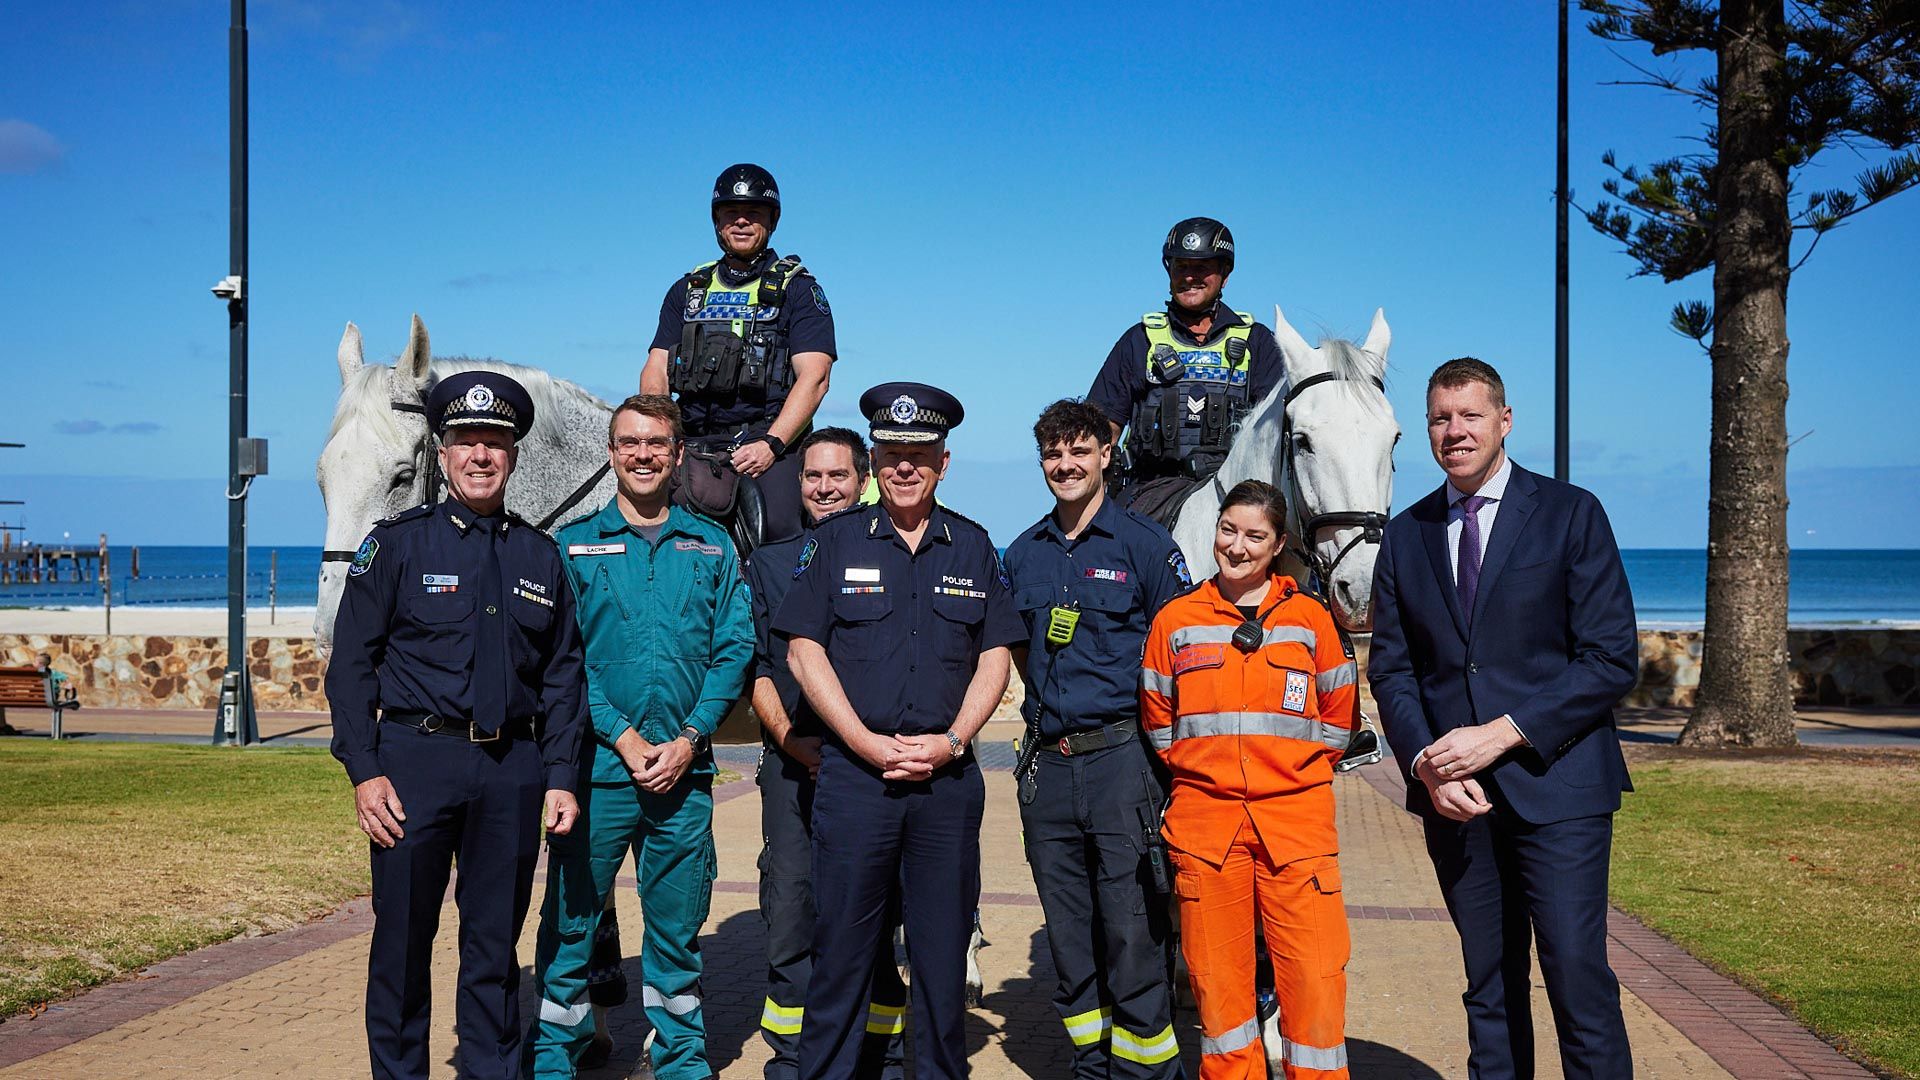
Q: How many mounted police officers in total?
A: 2